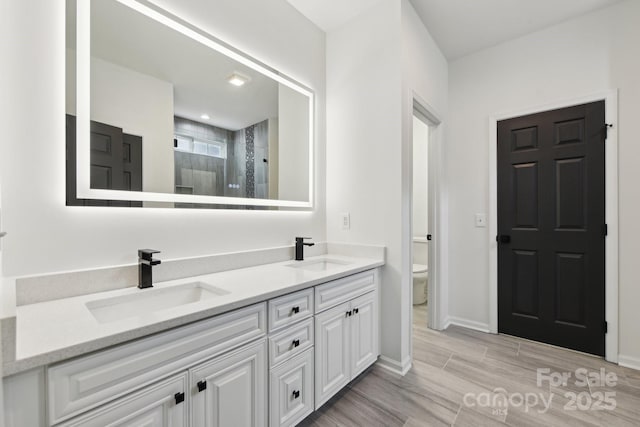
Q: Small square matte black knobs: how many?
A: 7